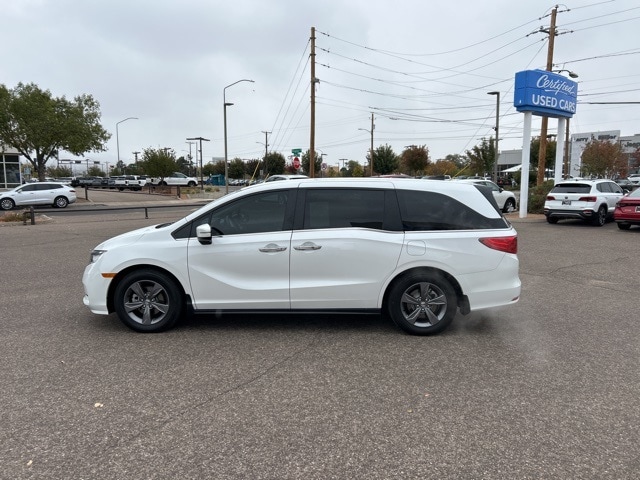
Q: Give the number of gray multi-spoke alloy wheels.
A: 2